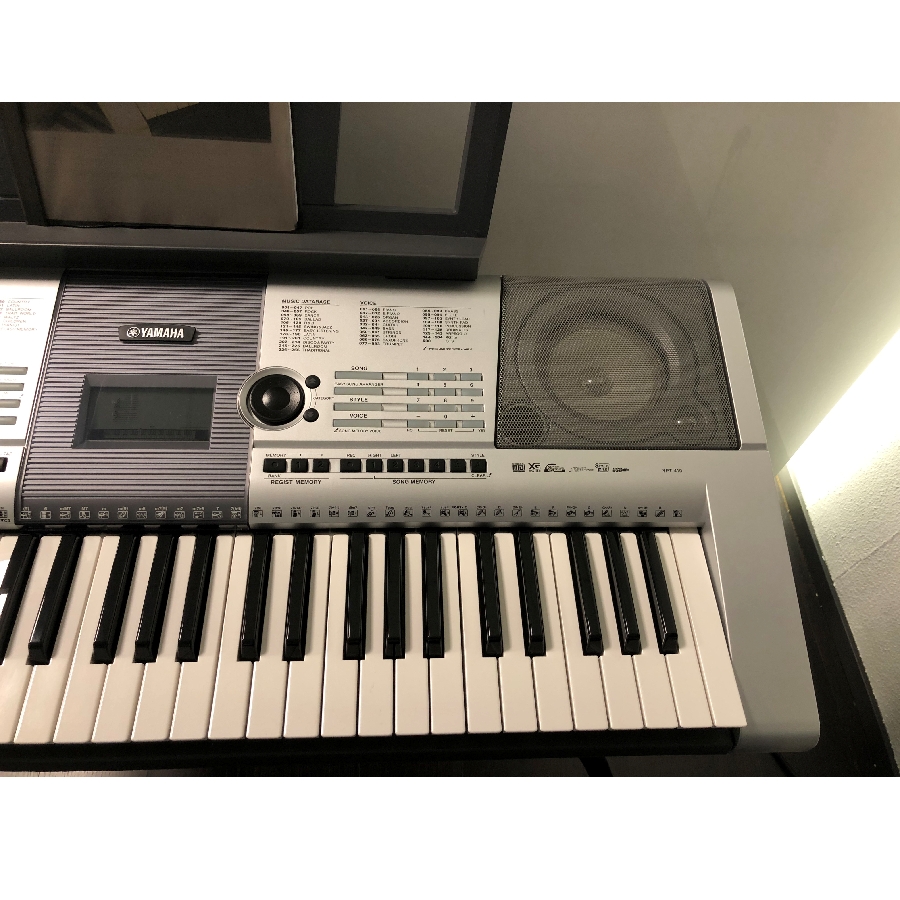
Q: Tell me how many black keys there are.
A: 15